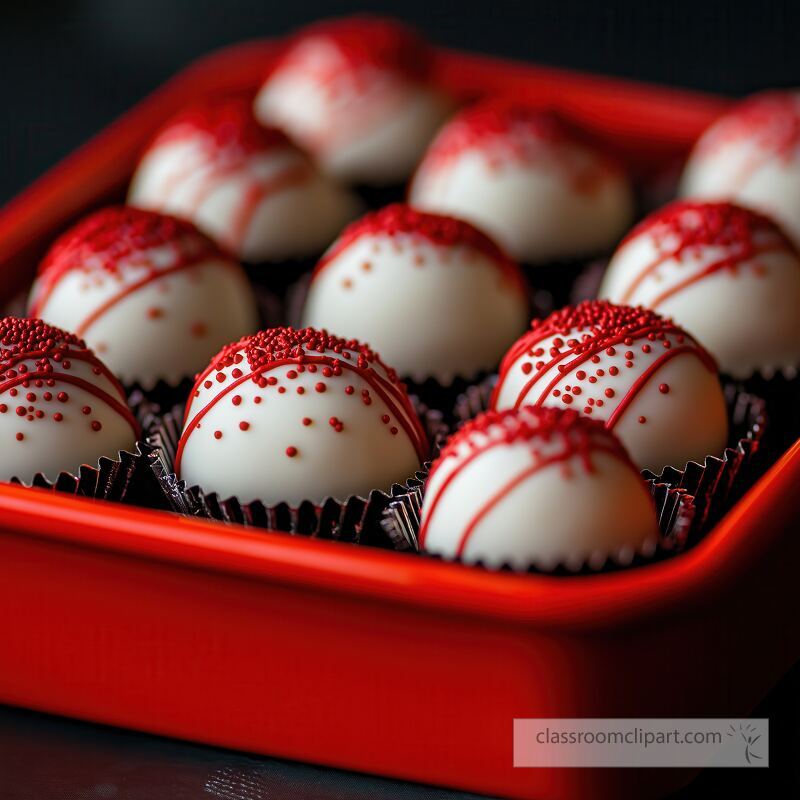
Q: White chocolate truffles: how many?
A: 11